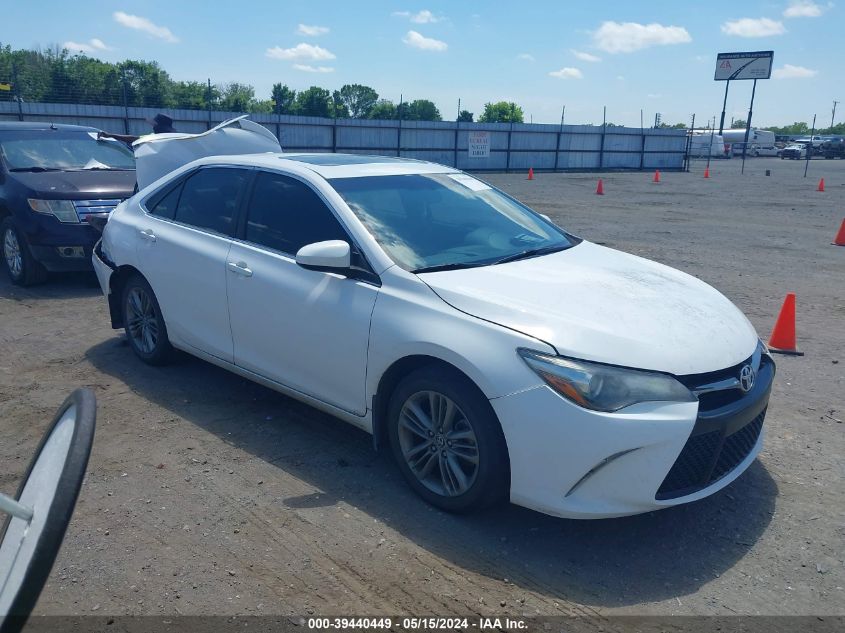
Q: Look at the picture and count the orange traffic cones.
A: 7